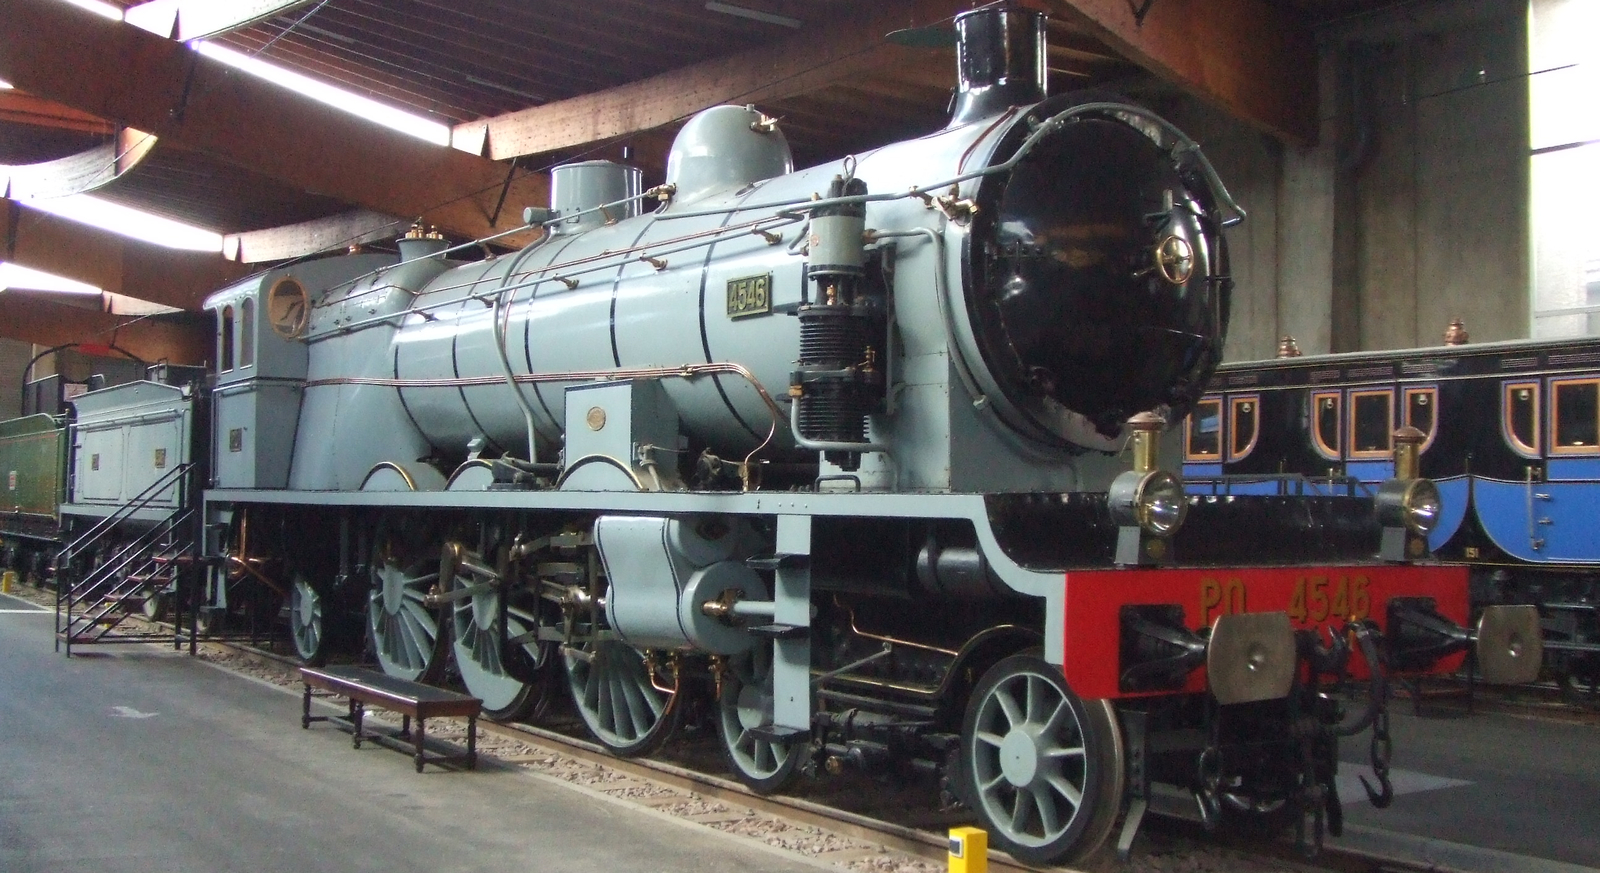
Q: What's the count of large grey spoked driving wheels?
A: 3